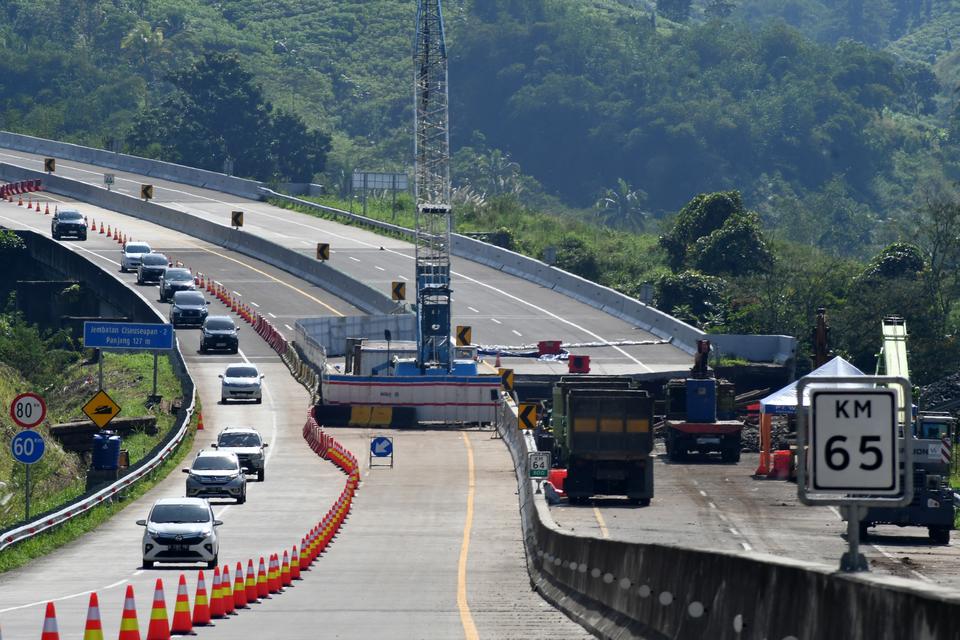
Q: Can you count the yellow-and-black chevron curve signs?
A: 8